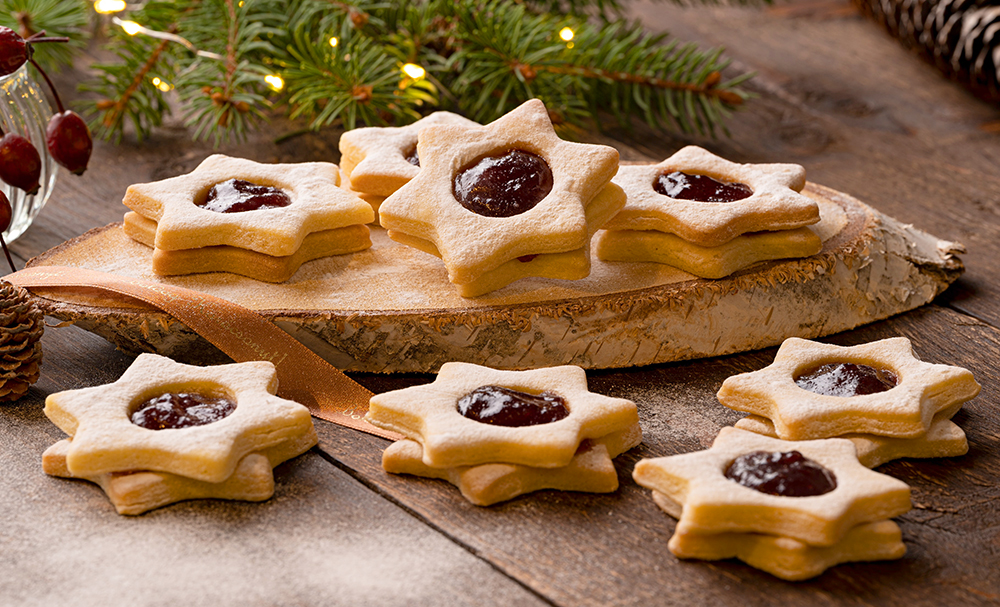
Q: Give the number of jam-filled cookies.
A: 8